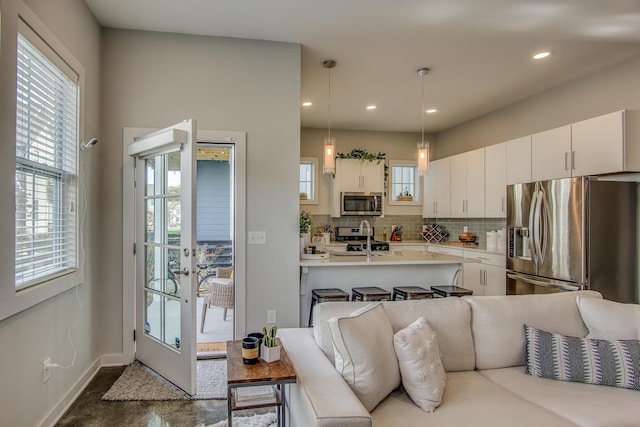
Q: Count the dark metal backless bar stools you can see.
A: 4